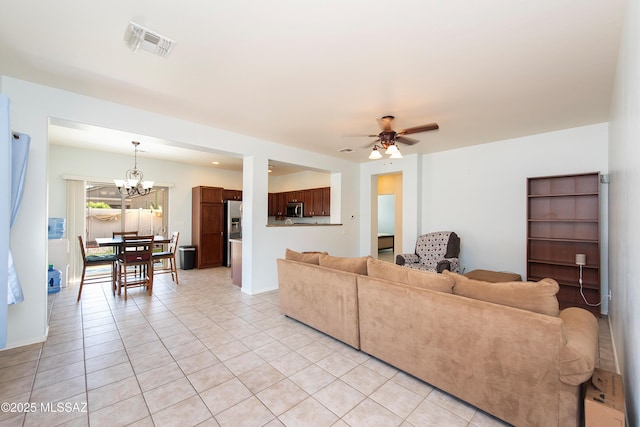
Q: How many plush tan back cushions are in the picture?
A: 4